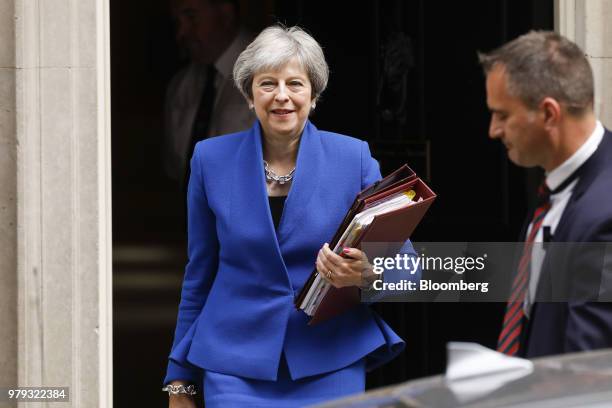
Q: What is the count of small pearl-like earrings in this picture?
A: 2